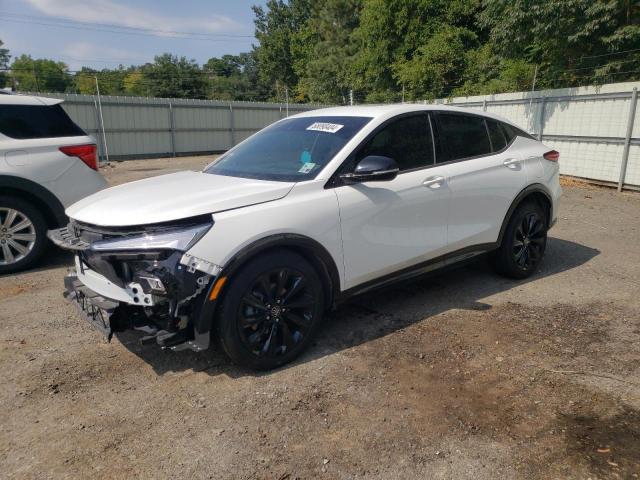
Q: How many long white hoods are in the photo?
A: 1